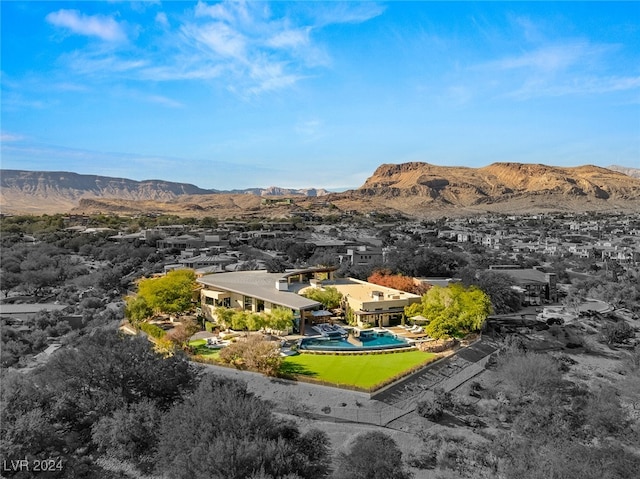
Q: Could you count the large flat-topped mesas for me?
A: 2